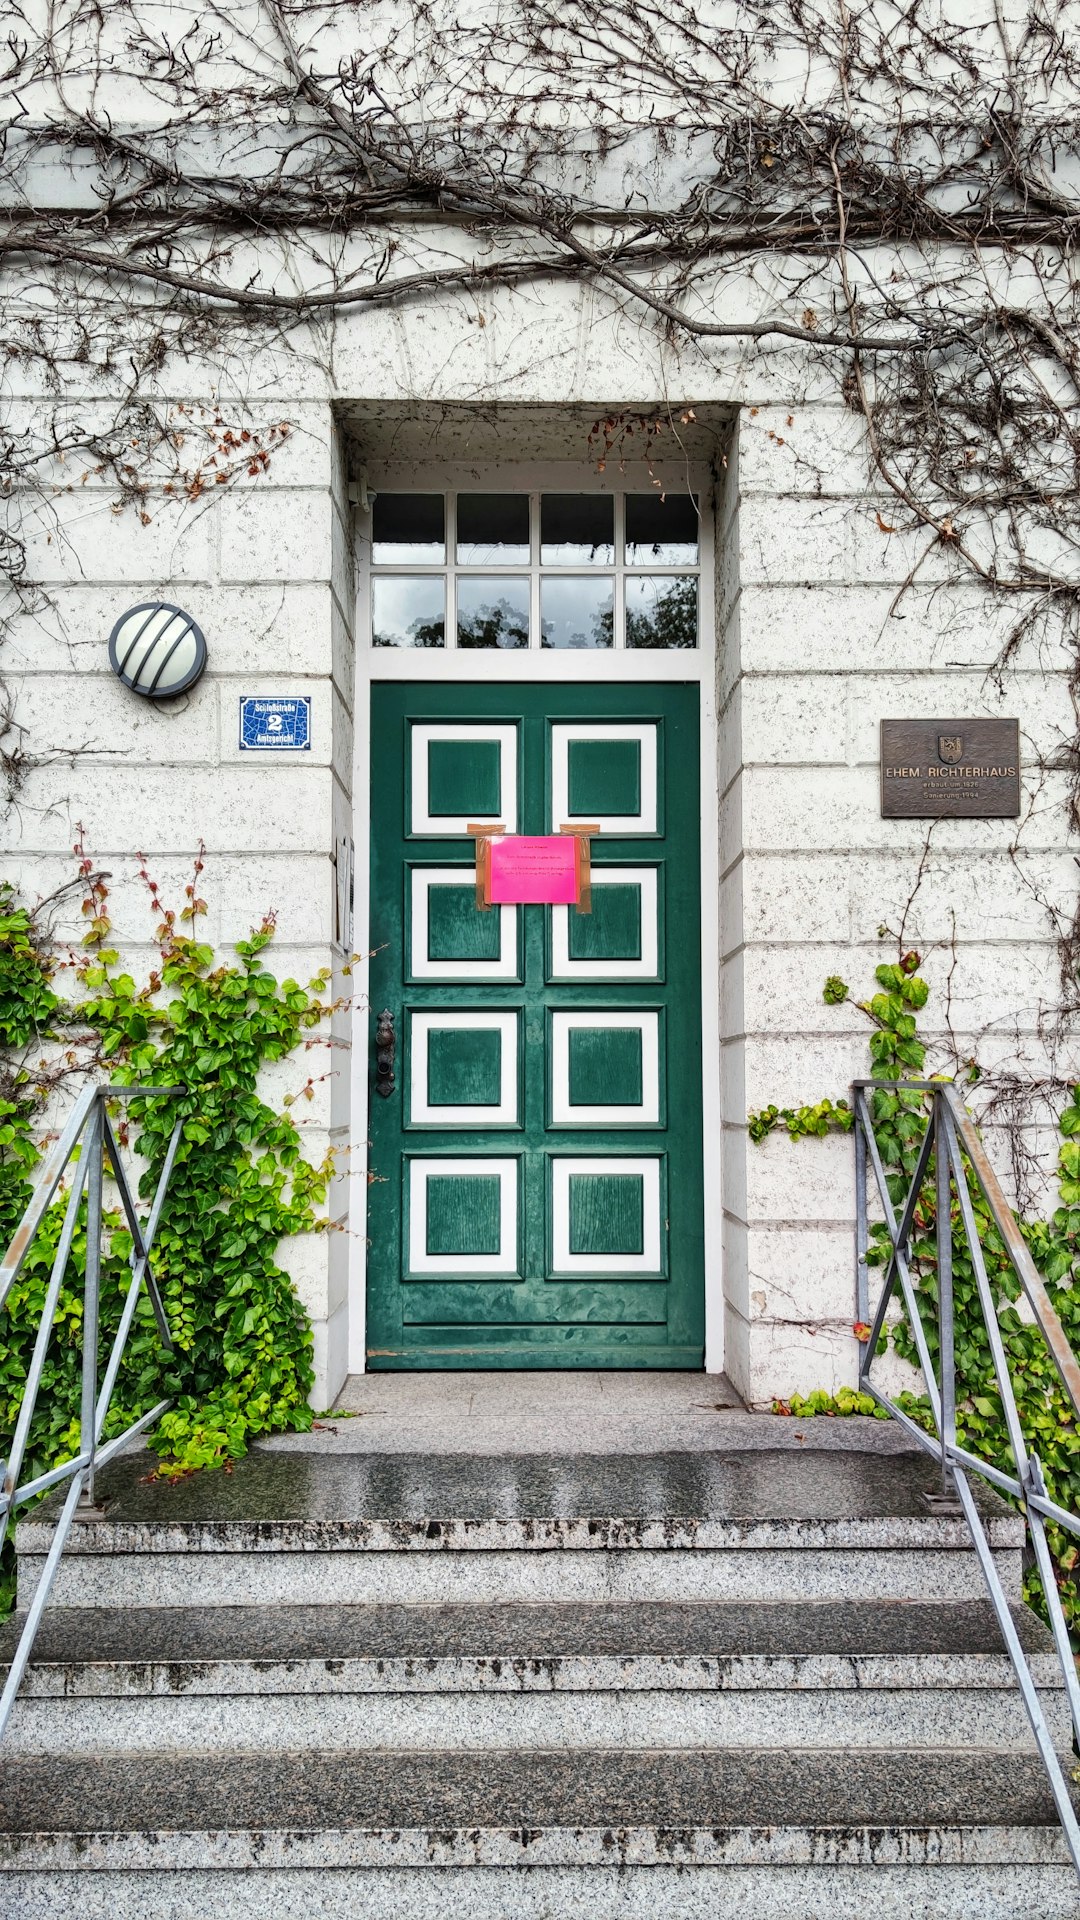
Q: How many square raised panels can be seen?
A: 8